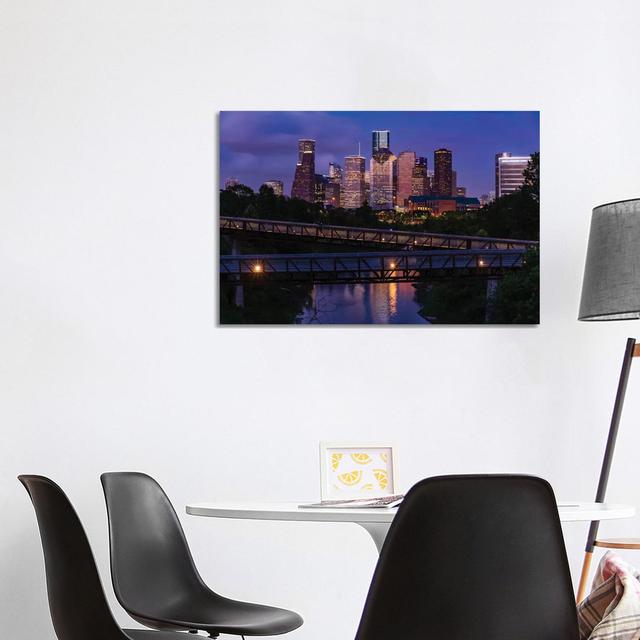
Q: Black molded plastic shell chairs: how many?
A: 3